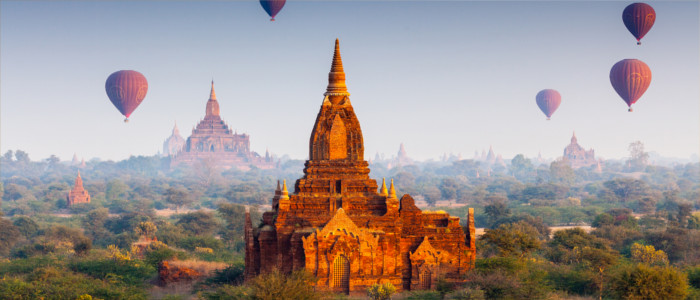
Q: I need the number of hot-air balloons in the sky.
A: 5